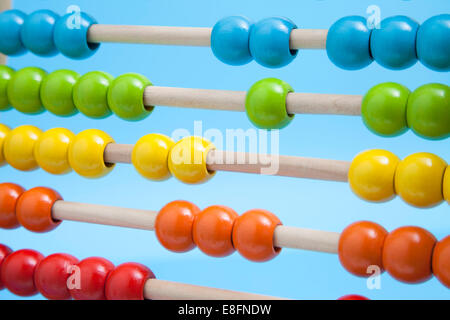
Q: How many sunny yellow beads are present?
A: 9